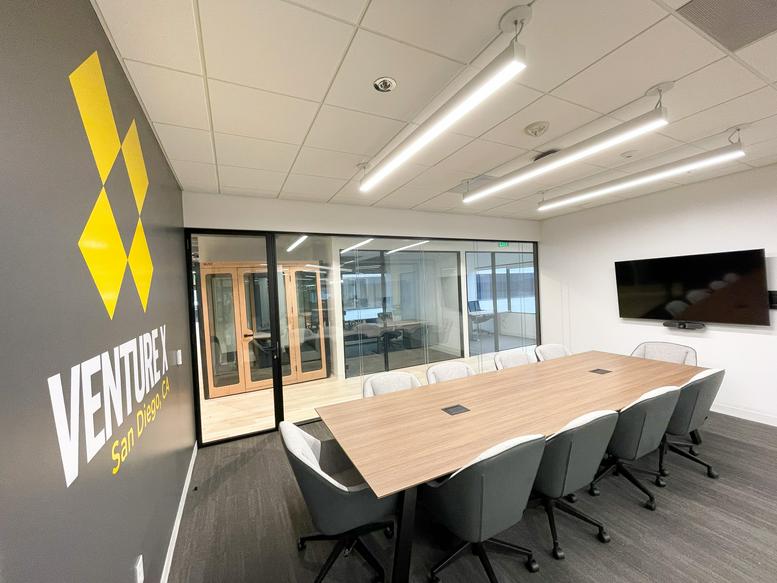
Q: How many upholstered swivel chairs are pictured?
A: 10